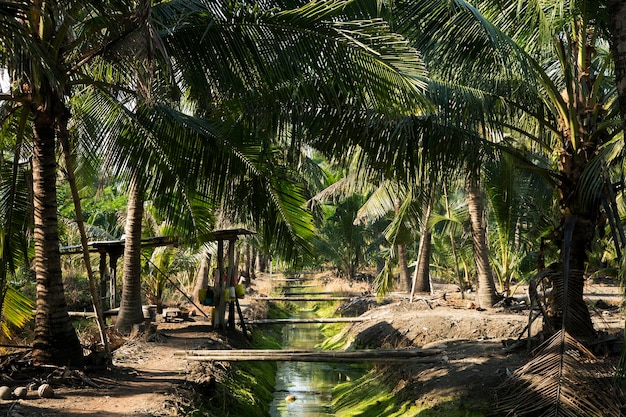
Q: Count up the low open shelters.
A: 2